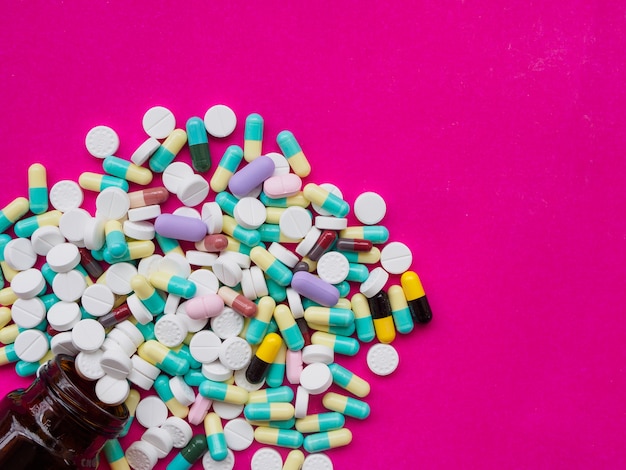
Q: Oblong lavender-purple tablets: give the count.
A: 3